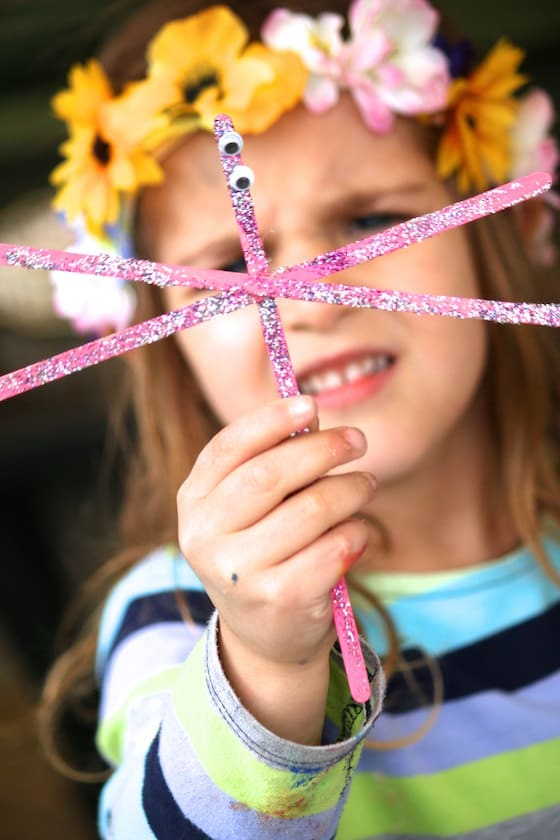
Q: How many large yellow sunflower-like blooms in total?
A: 3